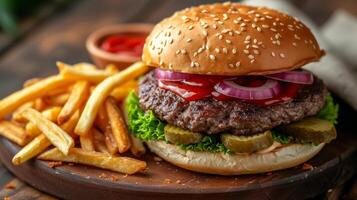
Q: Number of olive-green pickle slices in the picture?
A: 3